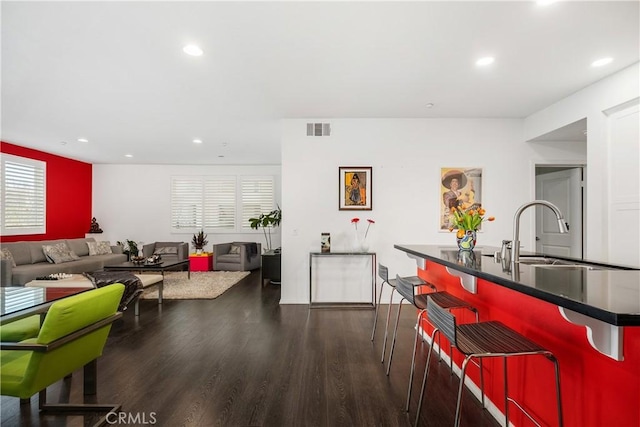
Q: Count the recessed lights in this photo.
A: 7